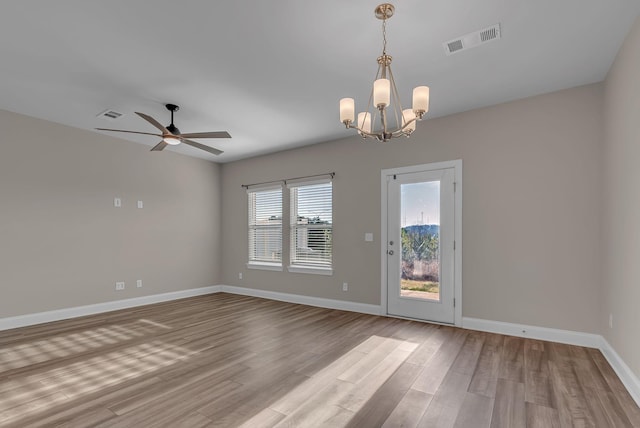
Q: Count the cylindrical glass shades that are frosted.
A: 5